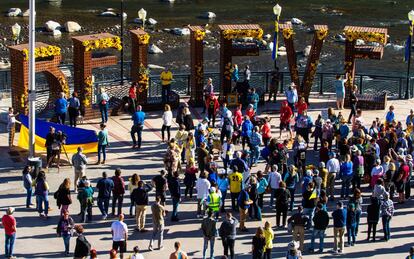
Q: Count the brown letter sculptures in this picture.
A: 7